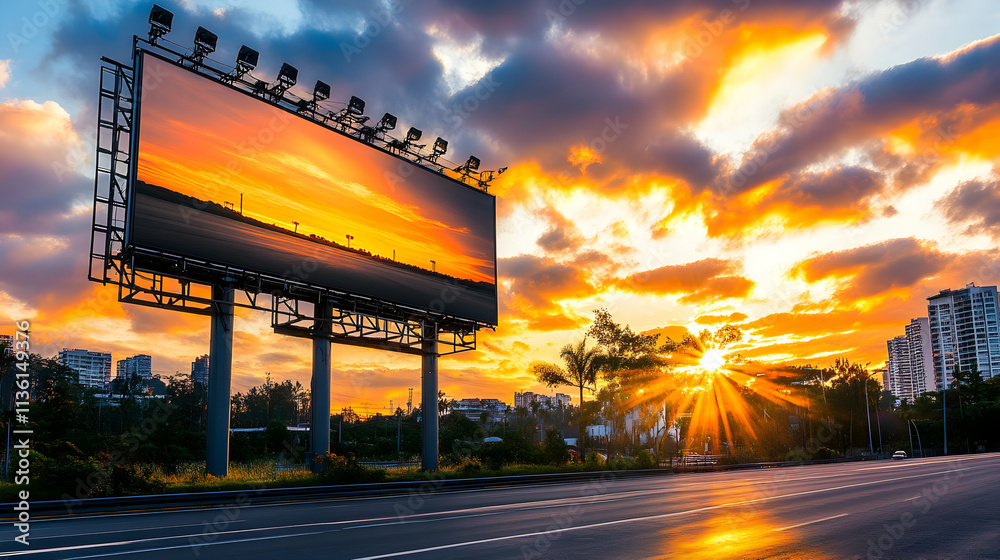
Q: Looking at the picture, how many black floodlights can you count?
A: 10